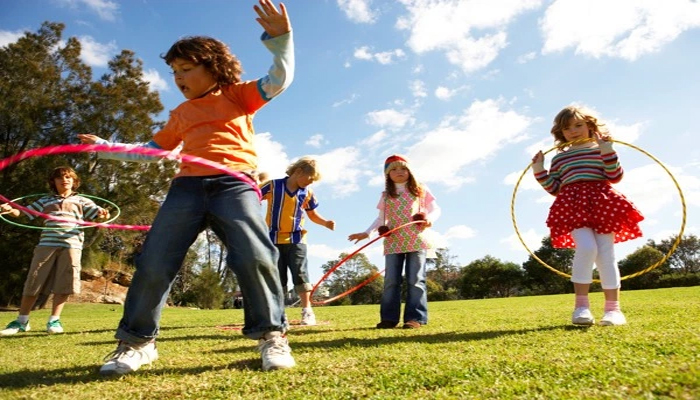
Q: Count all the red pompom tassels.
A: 2